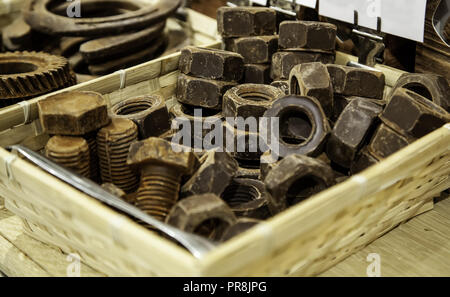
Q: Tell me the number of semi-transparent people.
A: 0